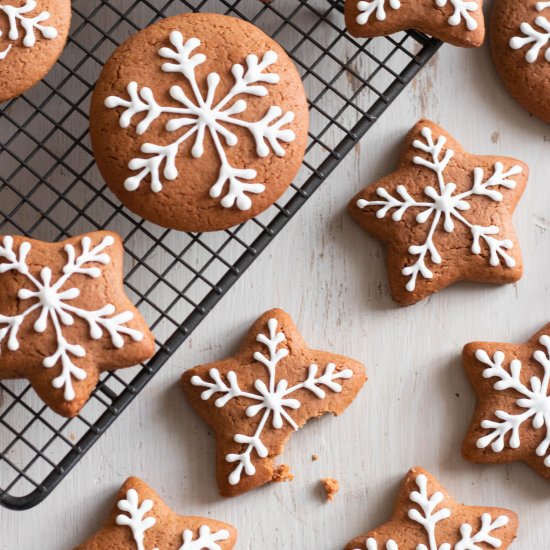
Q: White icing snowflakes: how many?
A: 10